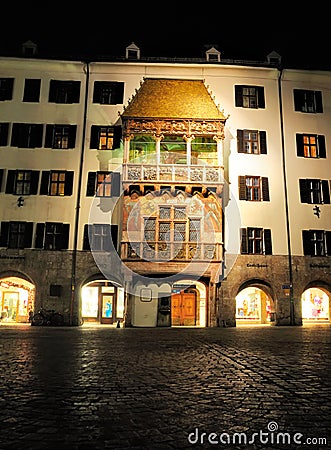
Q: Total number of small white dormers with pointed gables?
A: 4